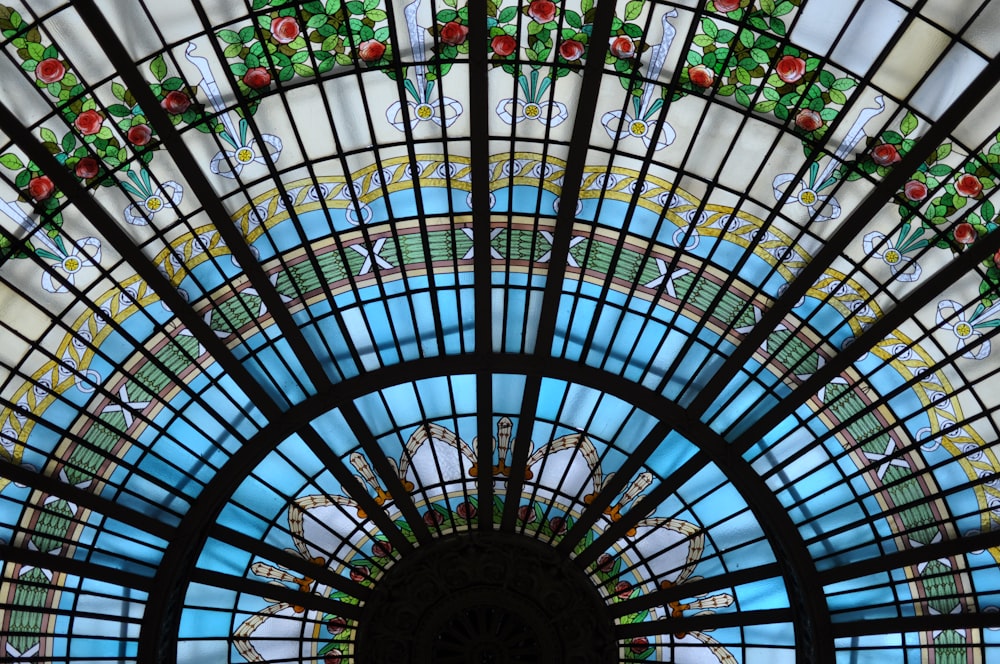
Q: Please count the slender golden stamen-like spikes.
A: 5